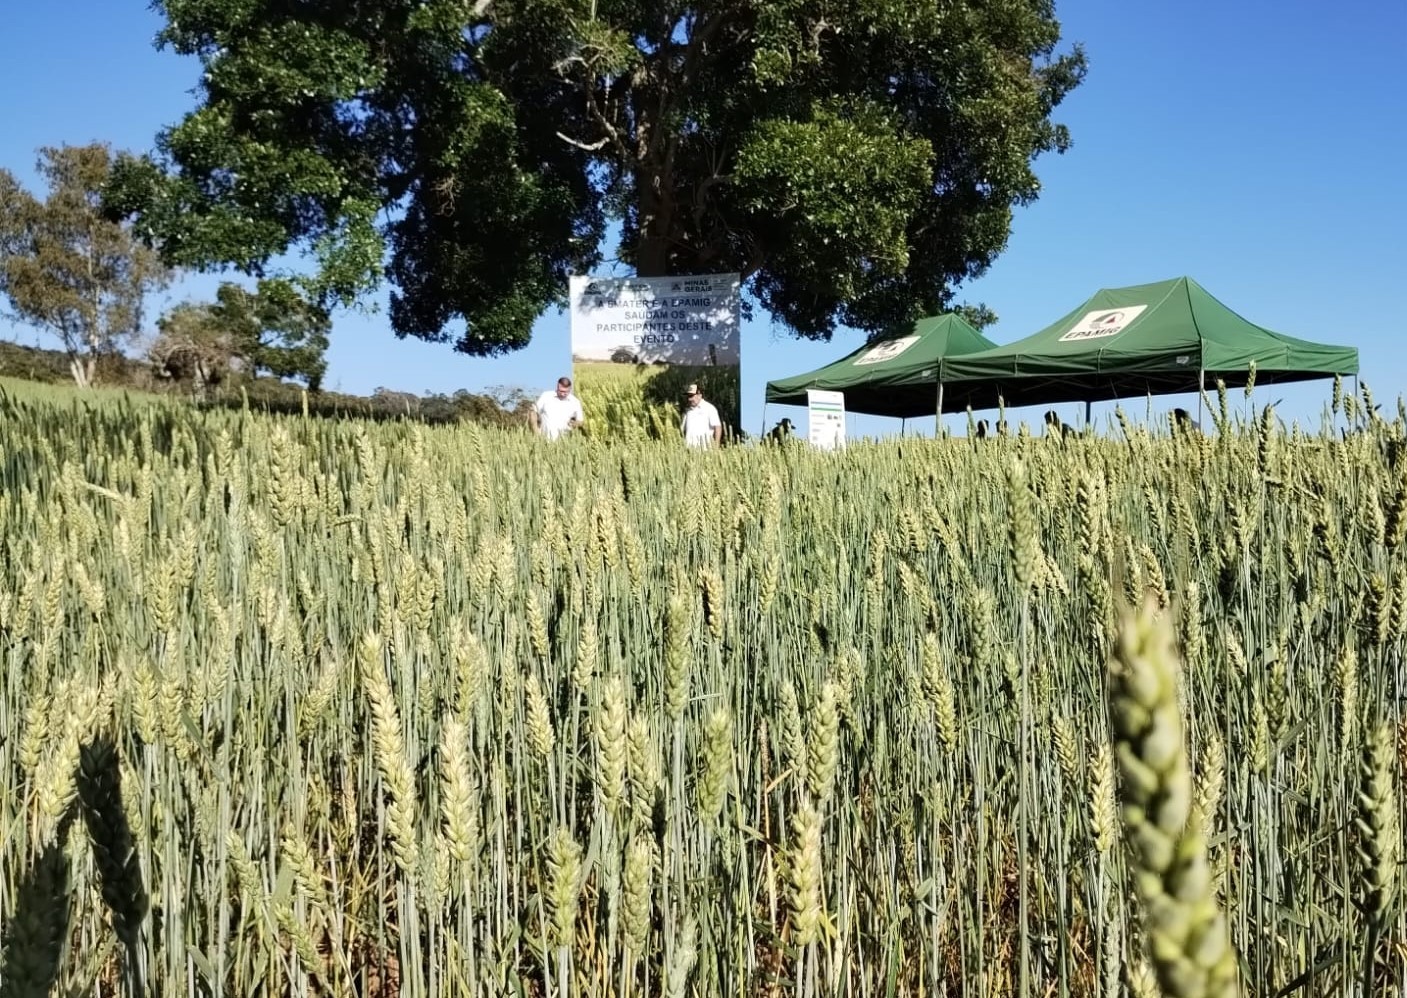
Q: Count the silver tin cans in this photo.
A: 0